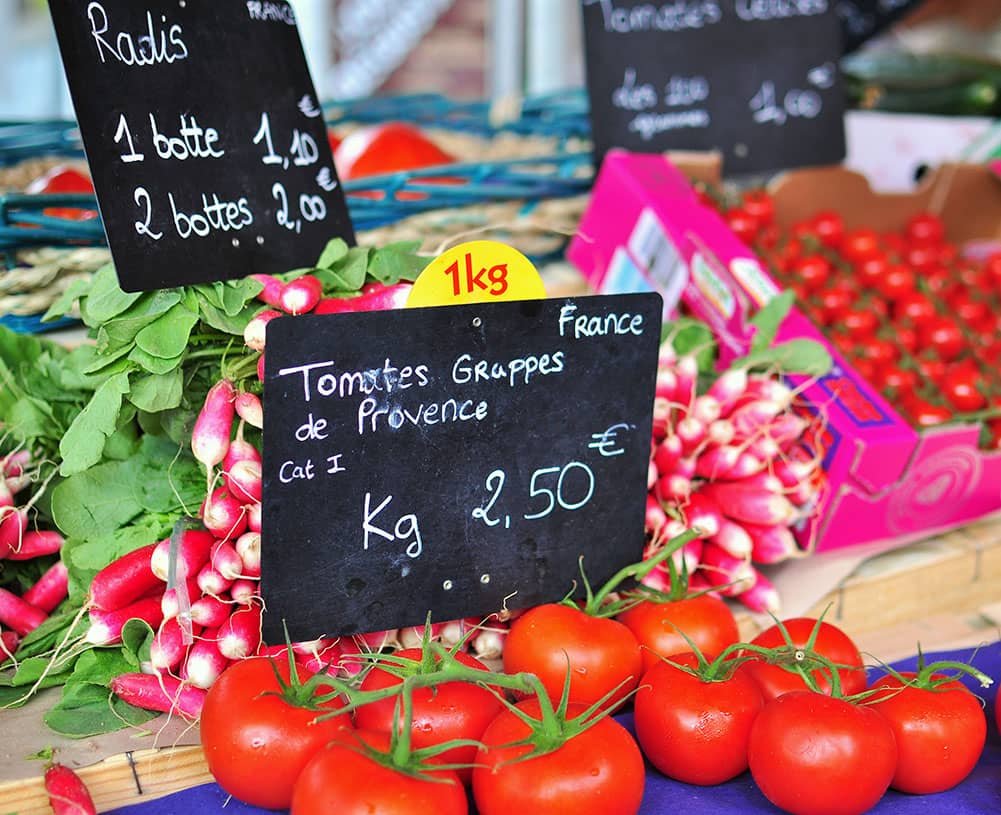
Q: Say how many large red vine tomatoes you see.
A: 10